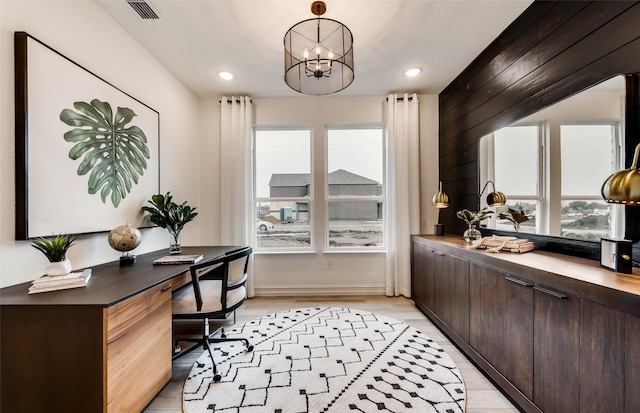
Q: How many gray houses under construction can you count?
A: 1